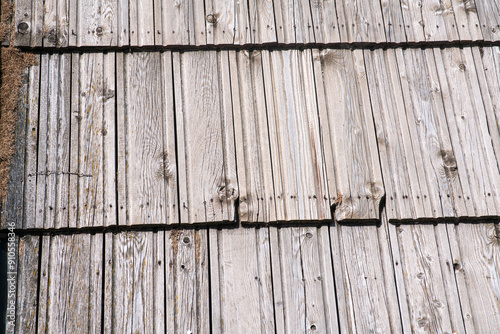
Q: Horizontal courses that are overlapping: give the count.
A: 3